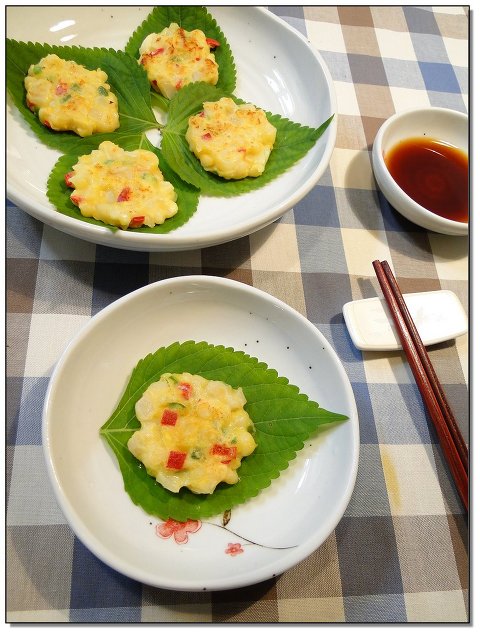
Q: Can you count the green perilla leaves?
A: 5